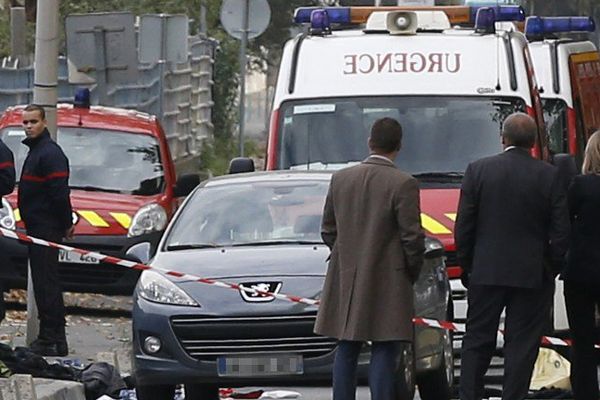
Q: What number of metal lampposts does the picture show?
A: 1